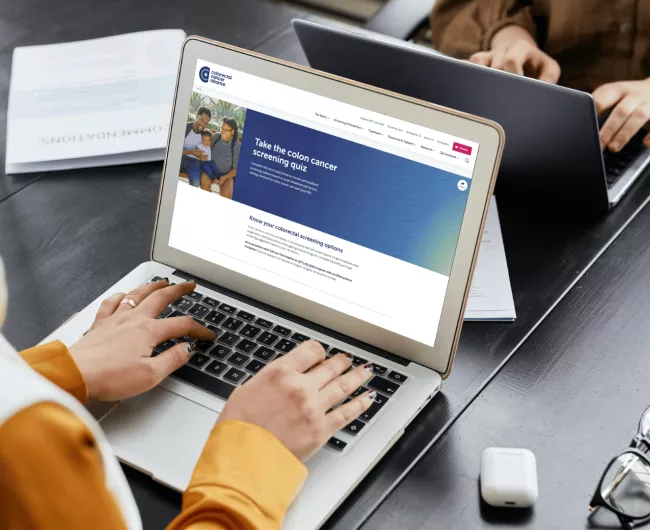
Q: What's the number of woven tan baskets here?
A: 0